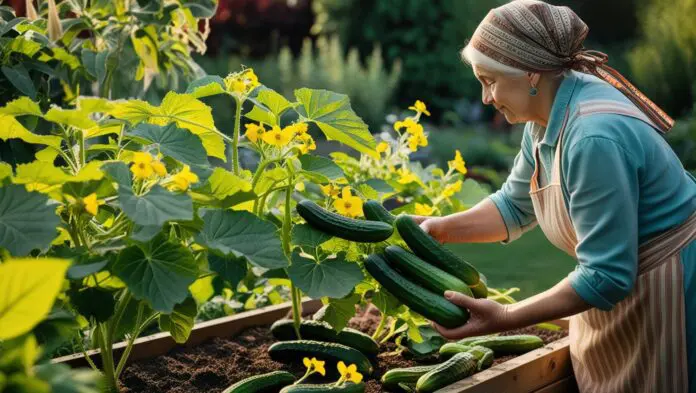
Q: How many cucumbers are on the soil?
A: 8